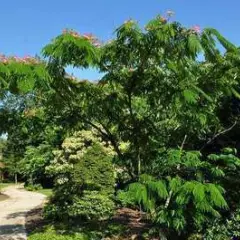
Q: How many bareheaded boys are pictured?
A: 0